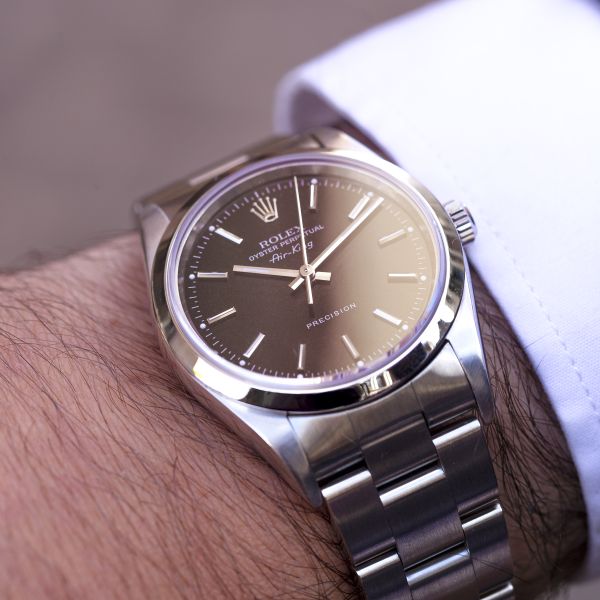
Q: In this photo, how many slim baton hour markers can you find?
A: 11